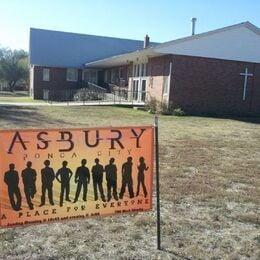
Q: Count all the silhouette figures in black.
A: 9